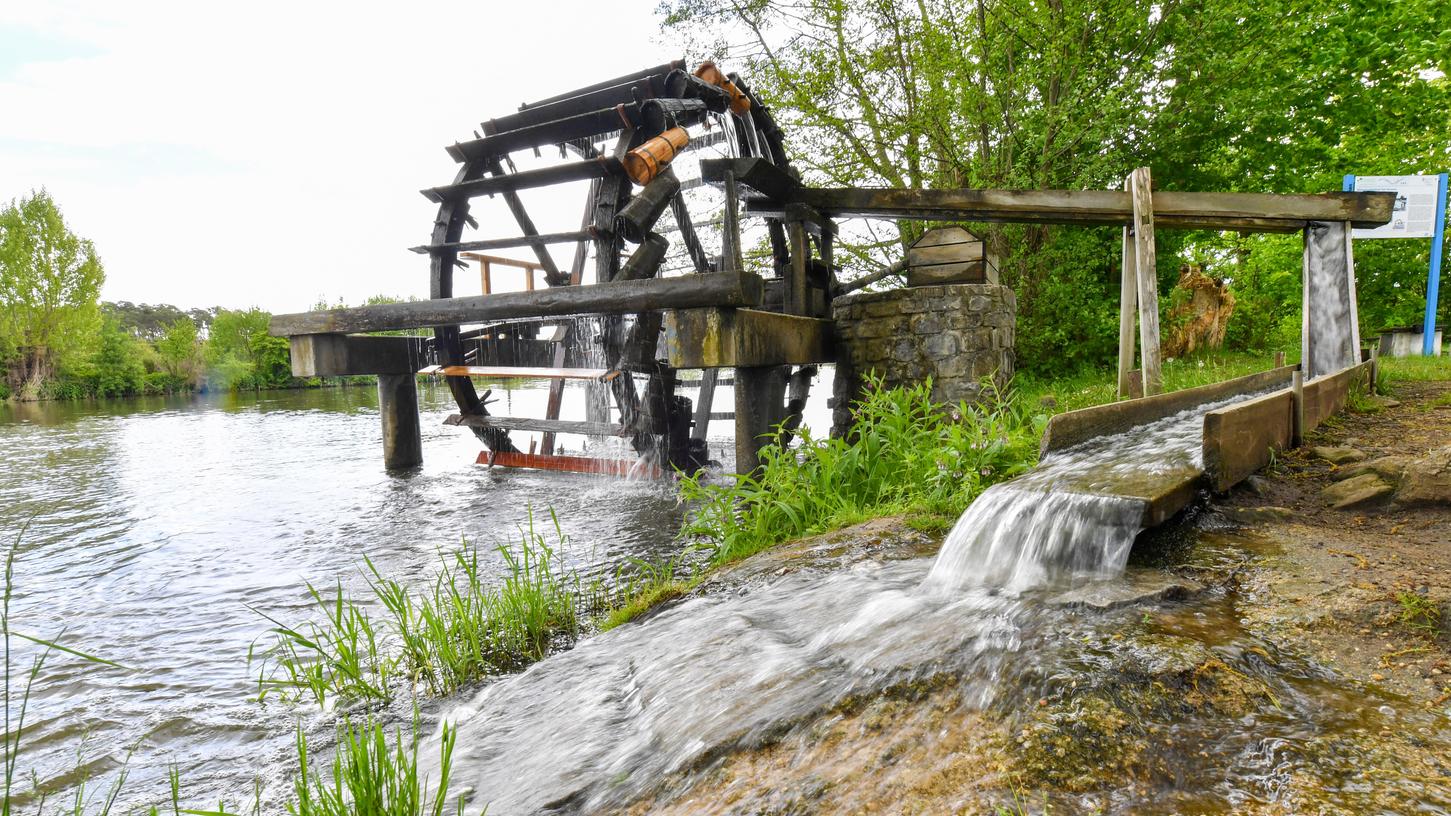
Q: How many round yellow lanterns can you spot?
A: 0